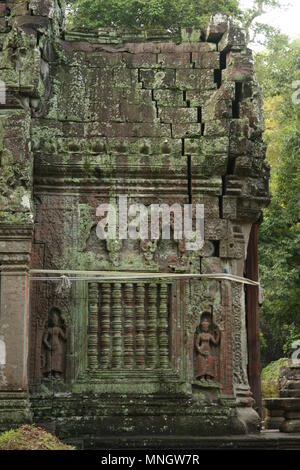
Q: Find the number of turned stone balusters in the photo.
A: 7